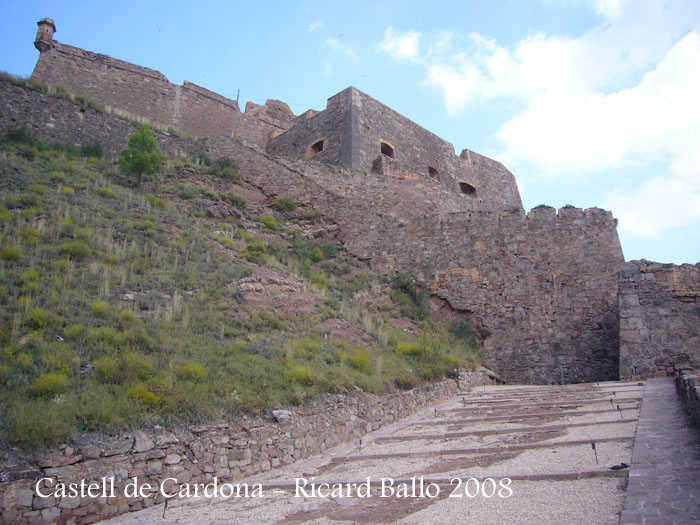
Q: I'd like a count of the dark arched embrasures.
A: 4